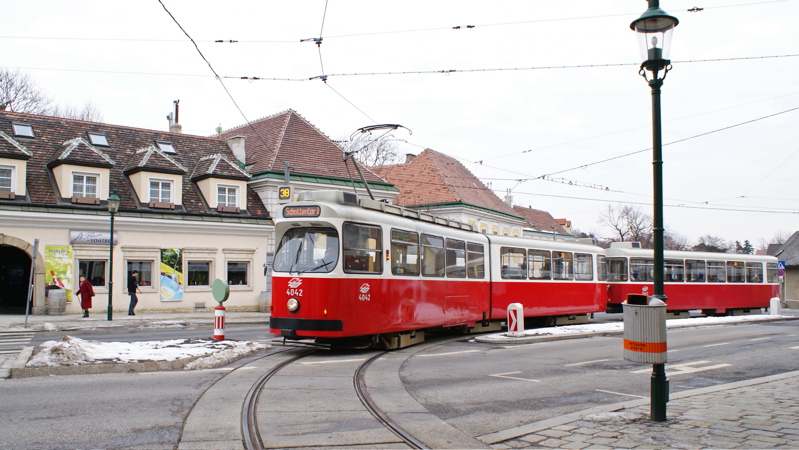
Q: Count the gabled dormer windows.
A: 4